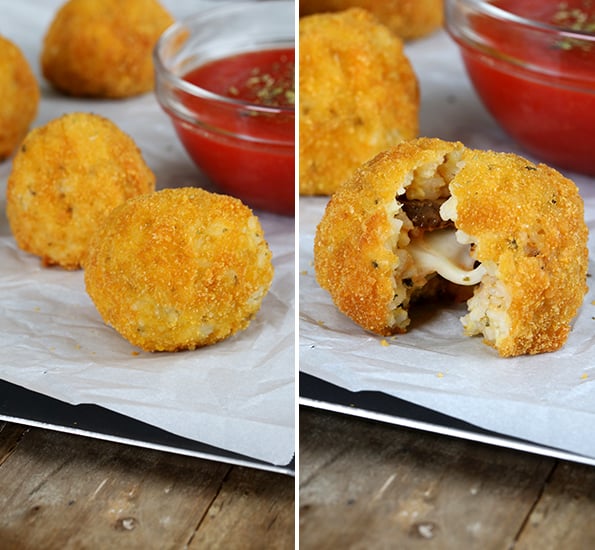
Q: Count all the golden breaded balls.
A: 7